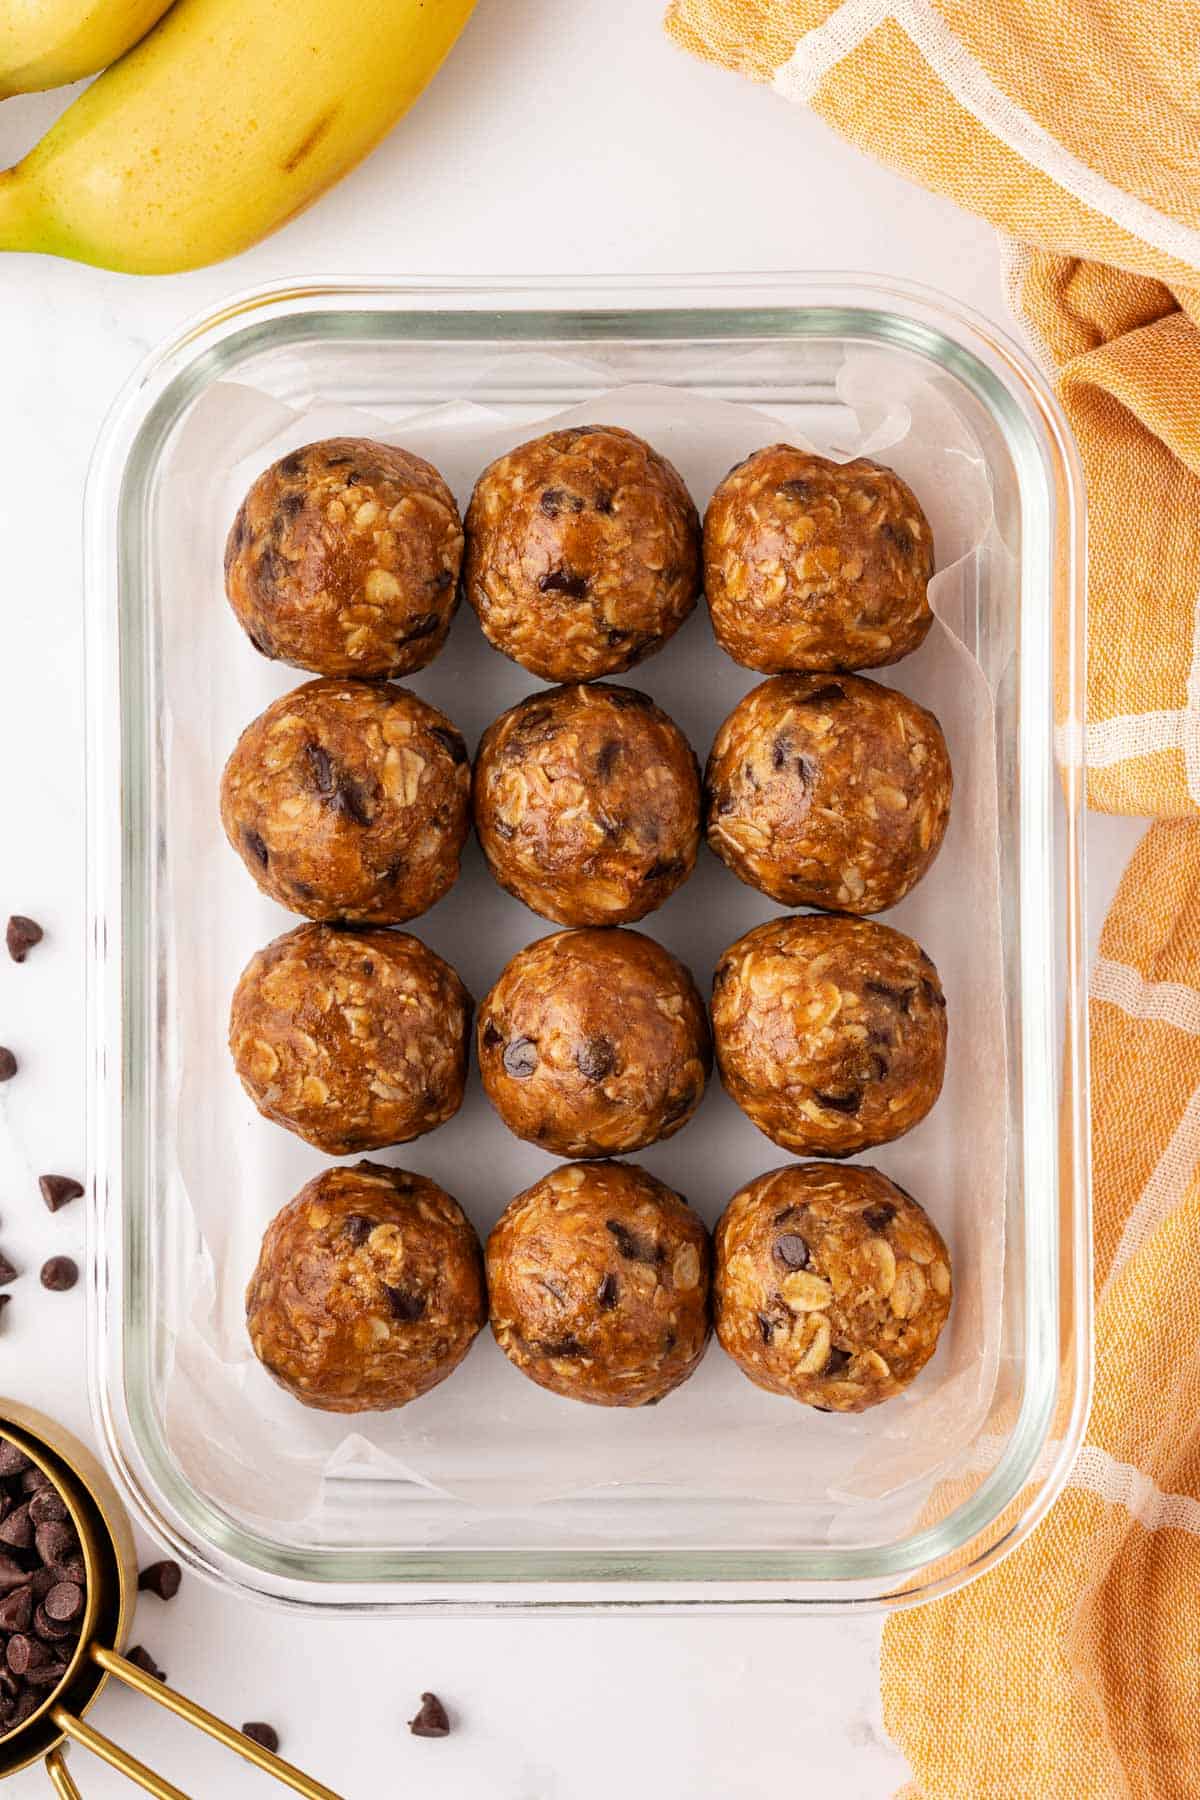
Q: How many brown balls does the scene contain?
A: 12